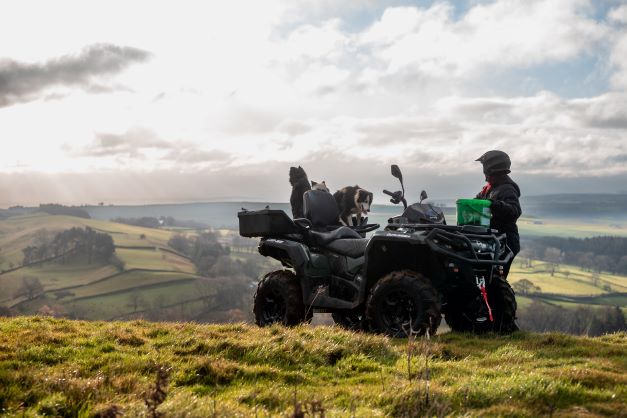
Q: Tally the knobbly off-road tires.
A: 4